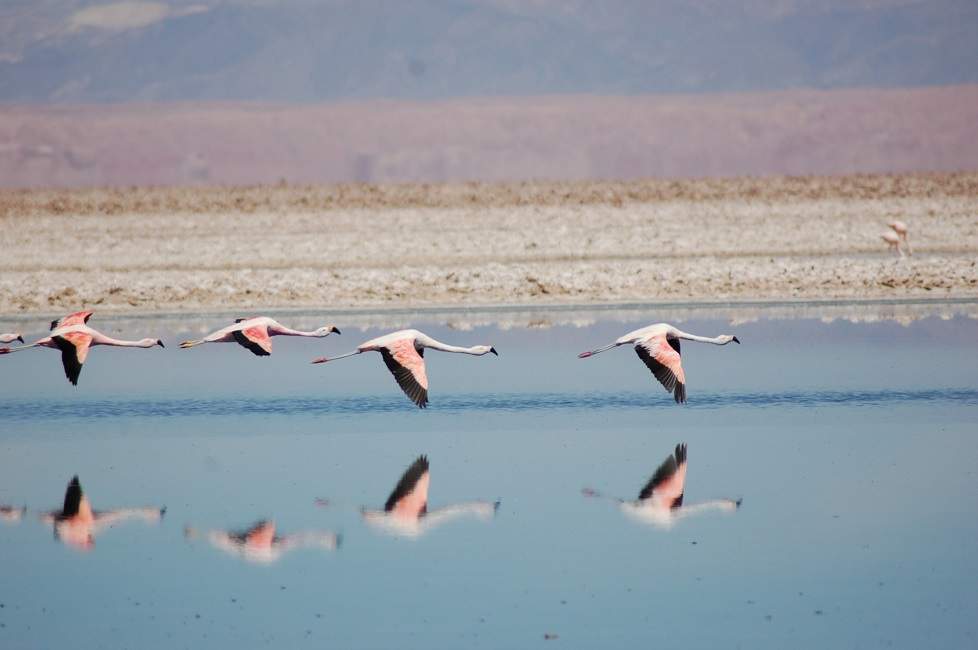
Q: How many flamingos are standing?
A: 2